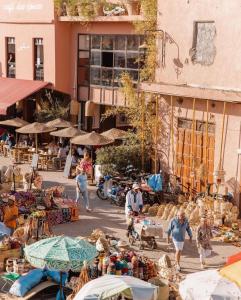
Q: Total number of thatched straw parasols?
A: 6